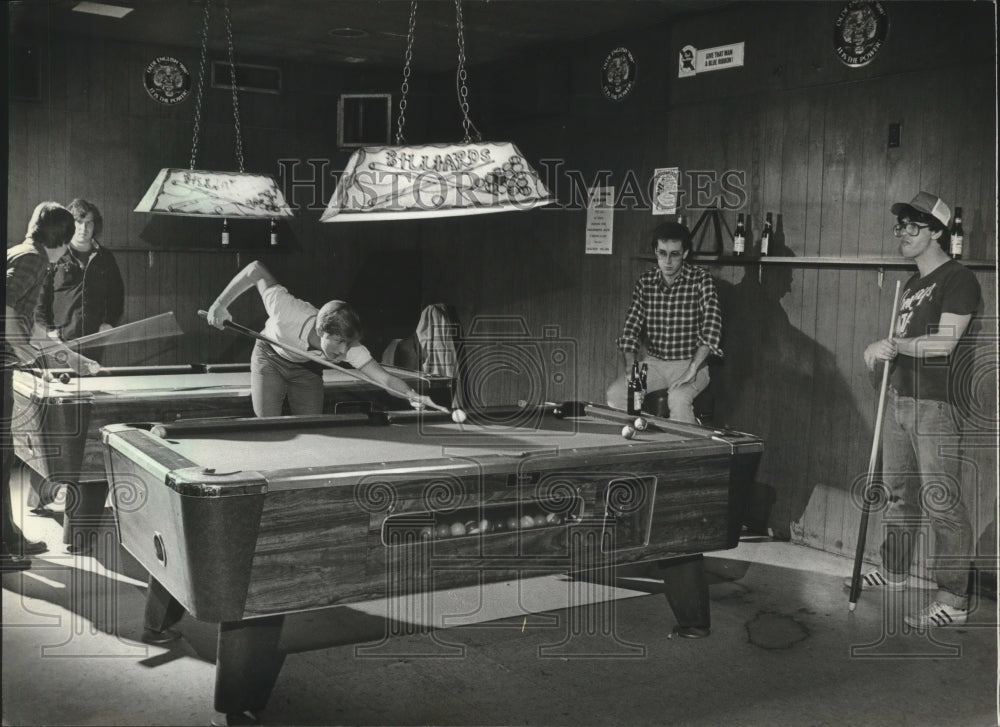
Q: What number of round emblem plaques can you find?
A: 3